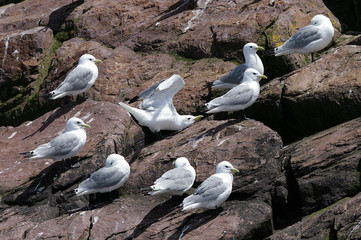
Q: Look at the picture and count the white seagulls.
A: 9